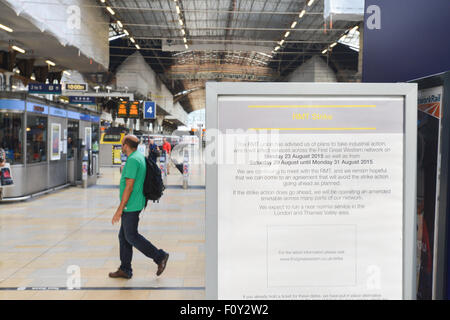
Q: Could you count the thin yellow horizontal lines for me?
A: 2